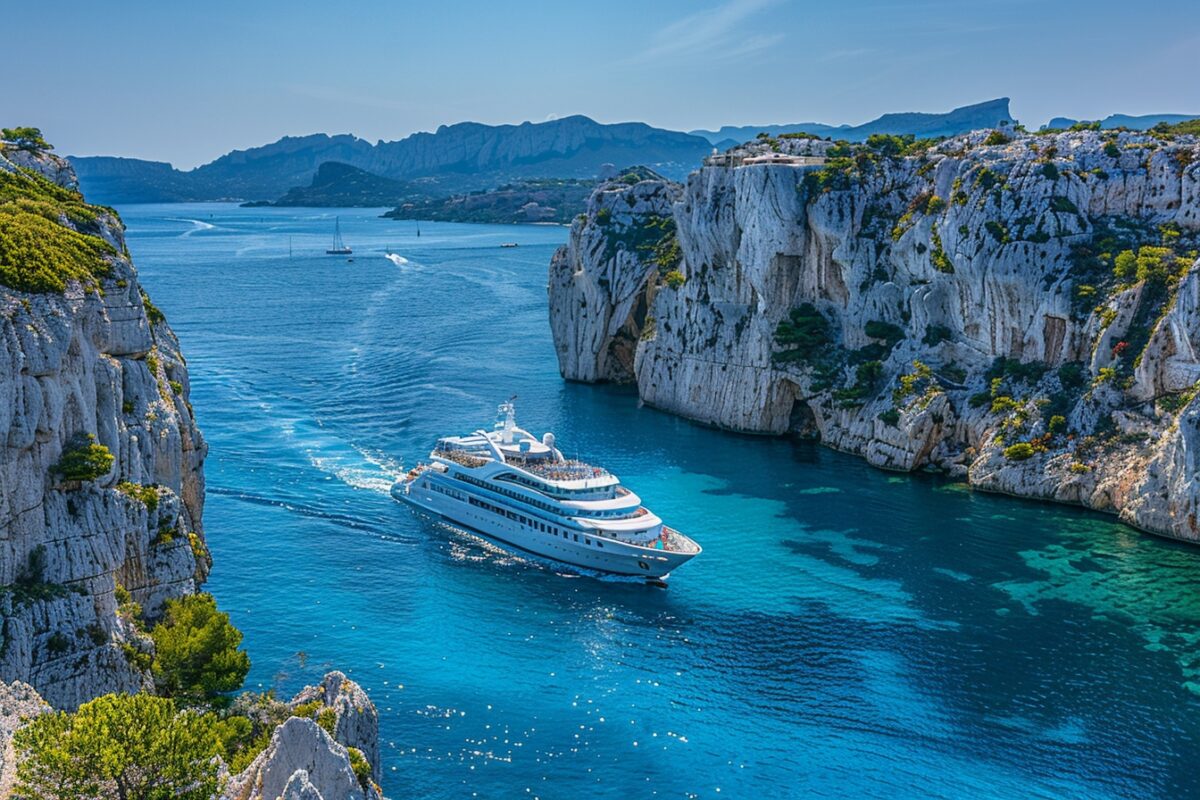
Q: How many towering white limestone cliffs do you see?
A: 2